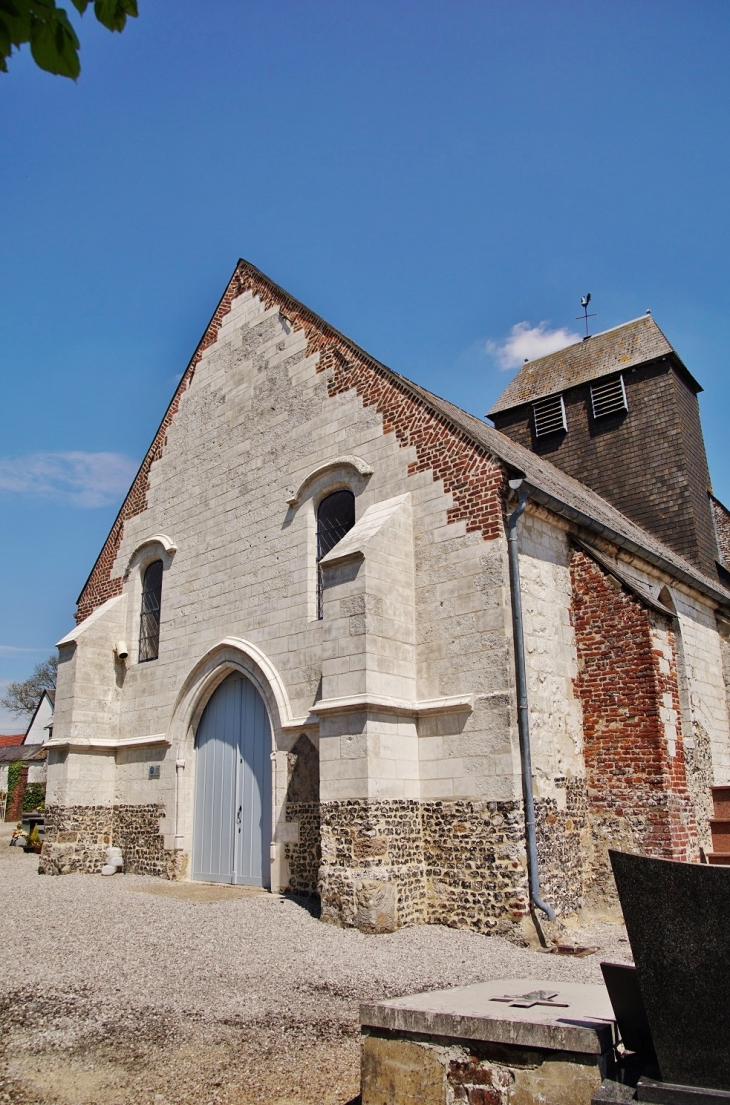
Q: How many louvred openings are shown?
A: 2